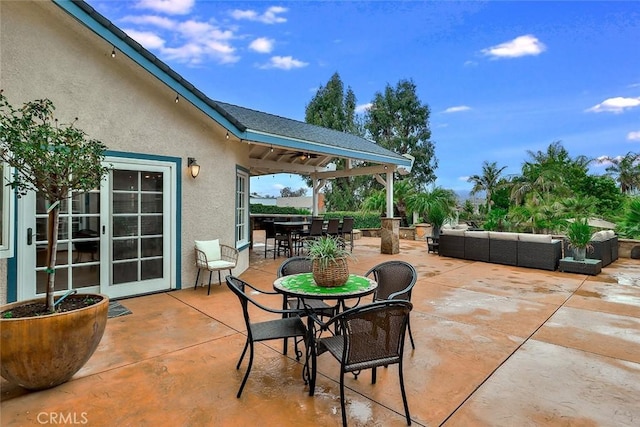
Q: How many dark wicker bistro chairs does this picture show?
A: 4